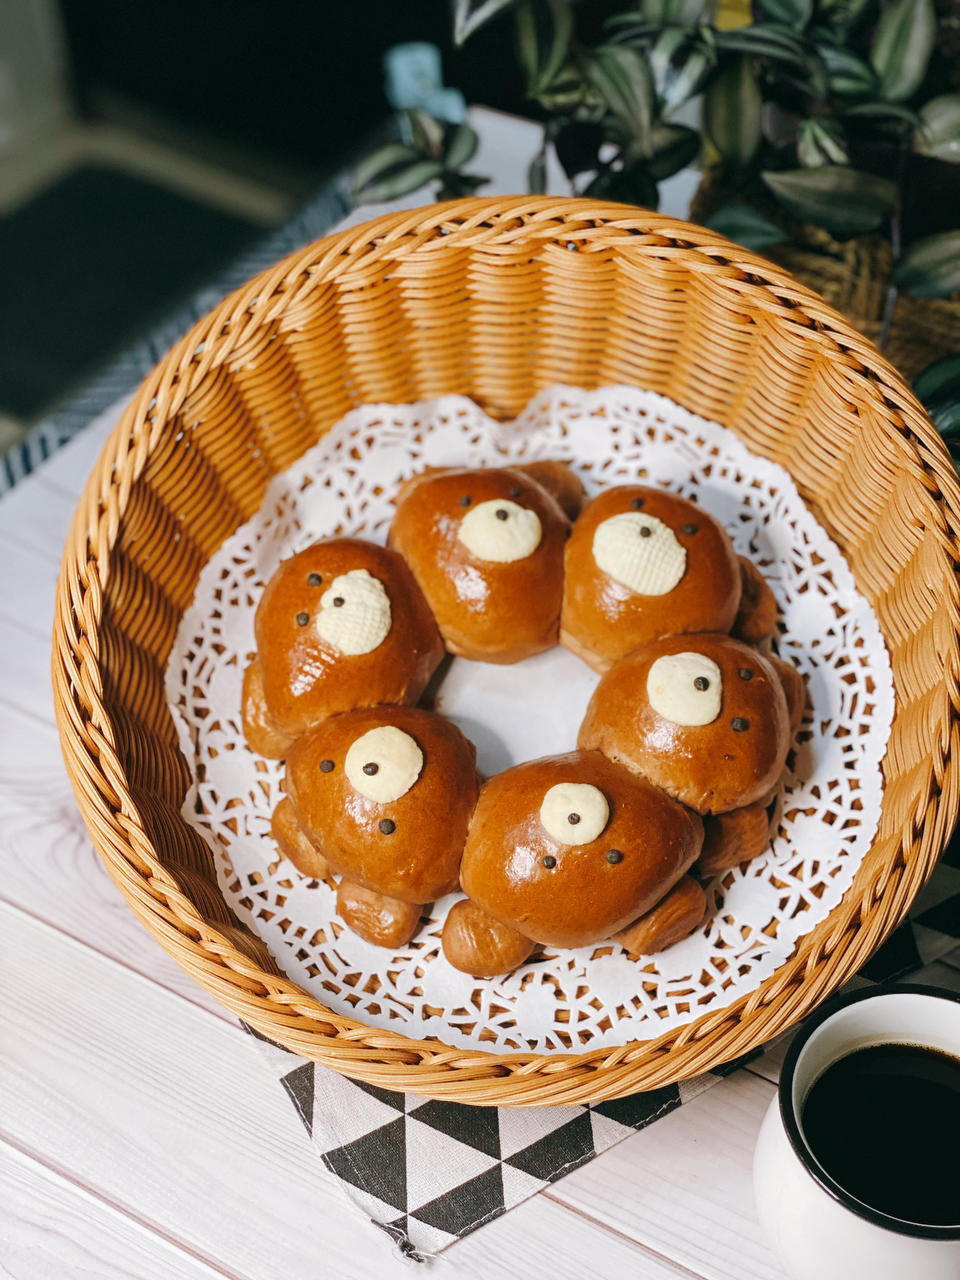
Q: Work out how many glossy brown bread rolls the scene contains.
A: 6